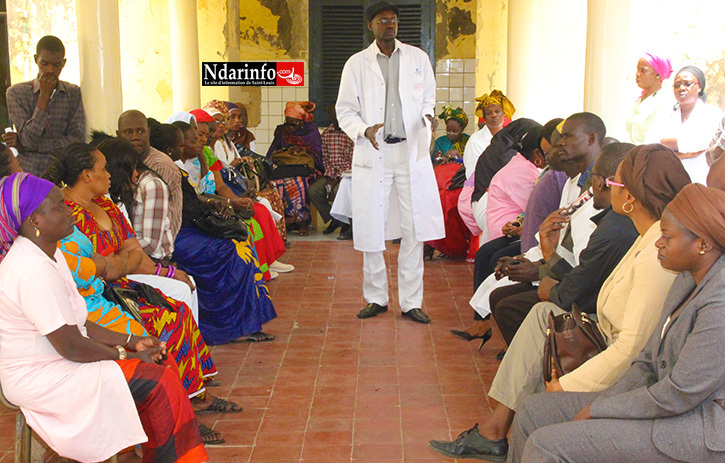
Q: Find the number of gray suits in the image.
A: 1